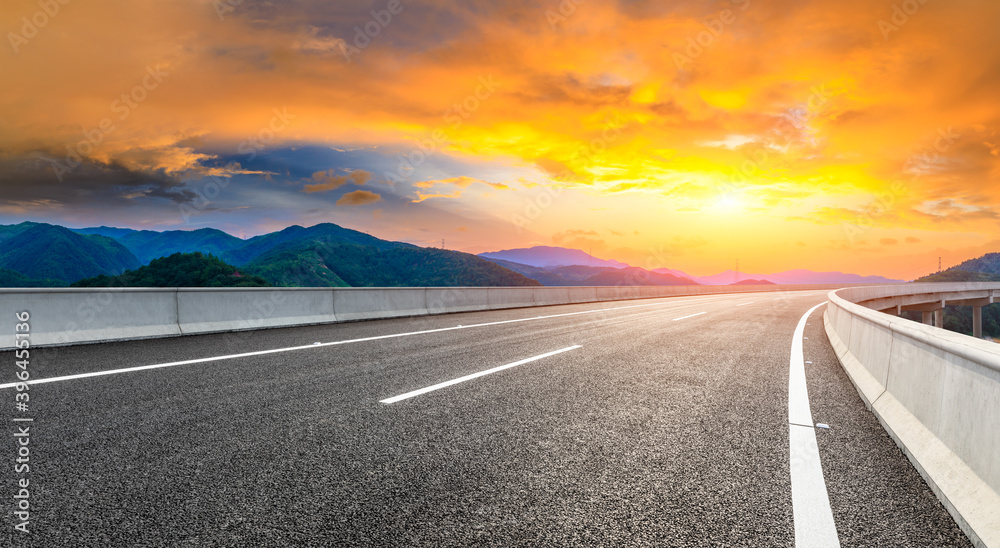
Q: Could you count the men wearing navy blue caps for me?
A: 0